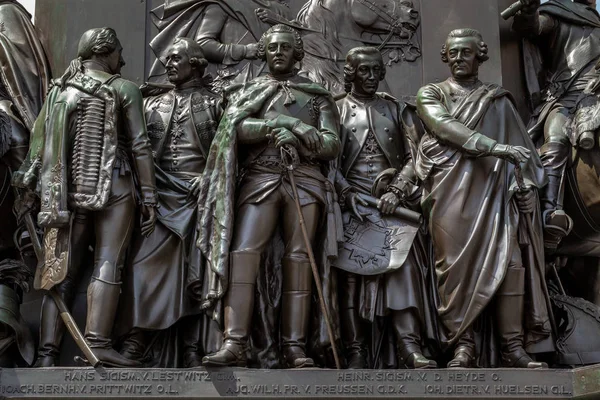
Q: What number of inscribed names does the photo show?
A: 5